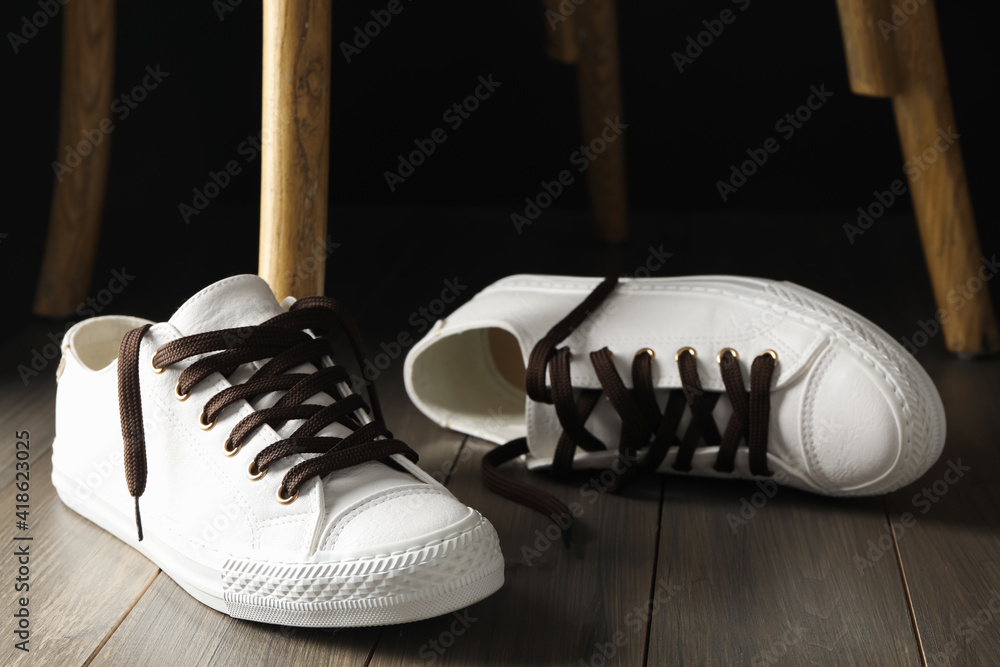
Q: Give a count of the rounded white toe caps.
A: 2